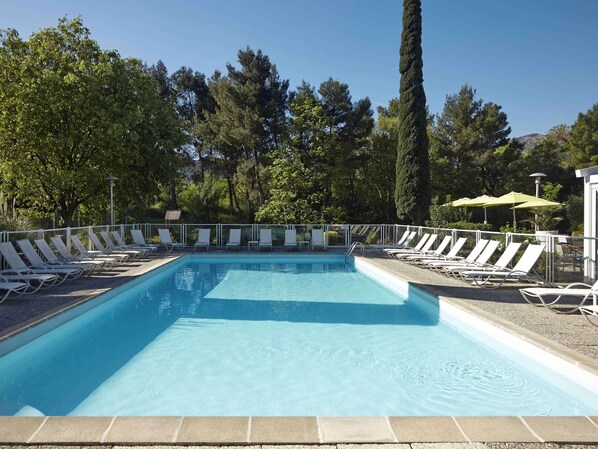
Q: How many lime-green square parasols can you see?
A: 4